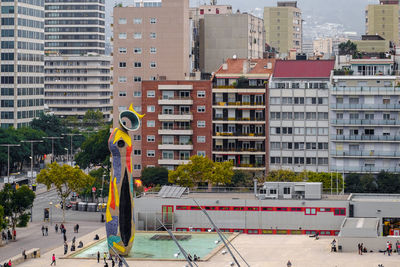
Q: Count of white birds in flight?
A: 0